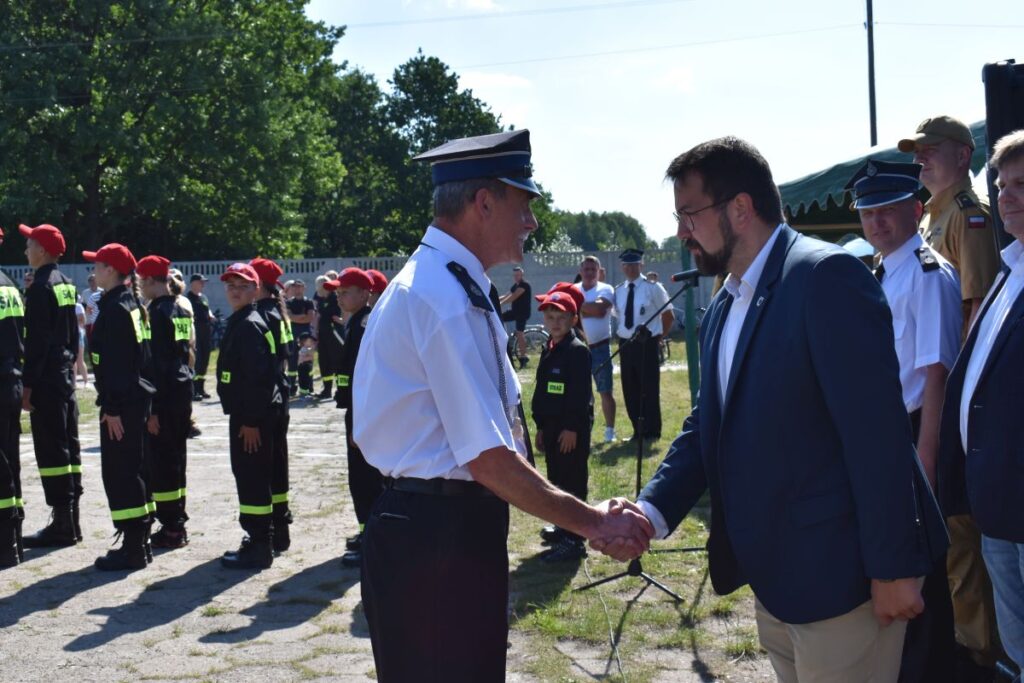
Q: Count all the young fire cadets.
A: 10